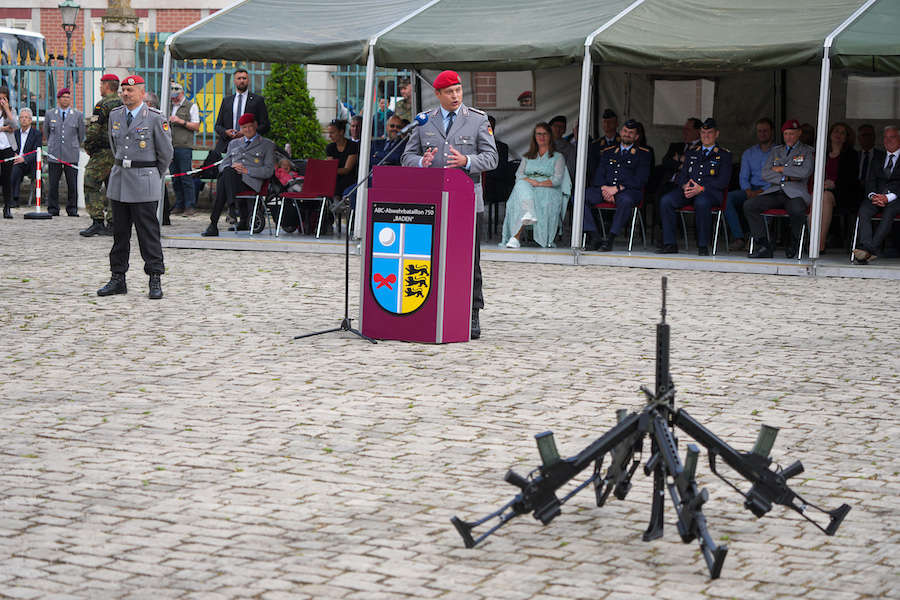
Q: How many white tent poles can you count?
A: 4